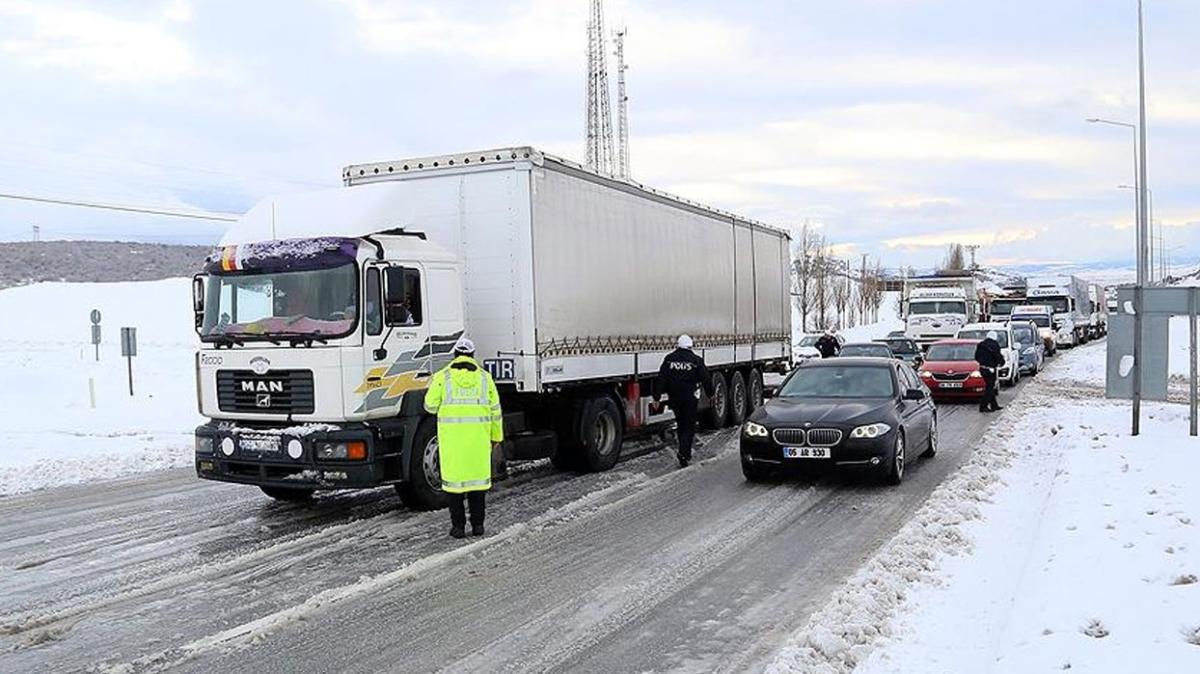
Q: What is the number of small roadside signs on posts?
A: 2